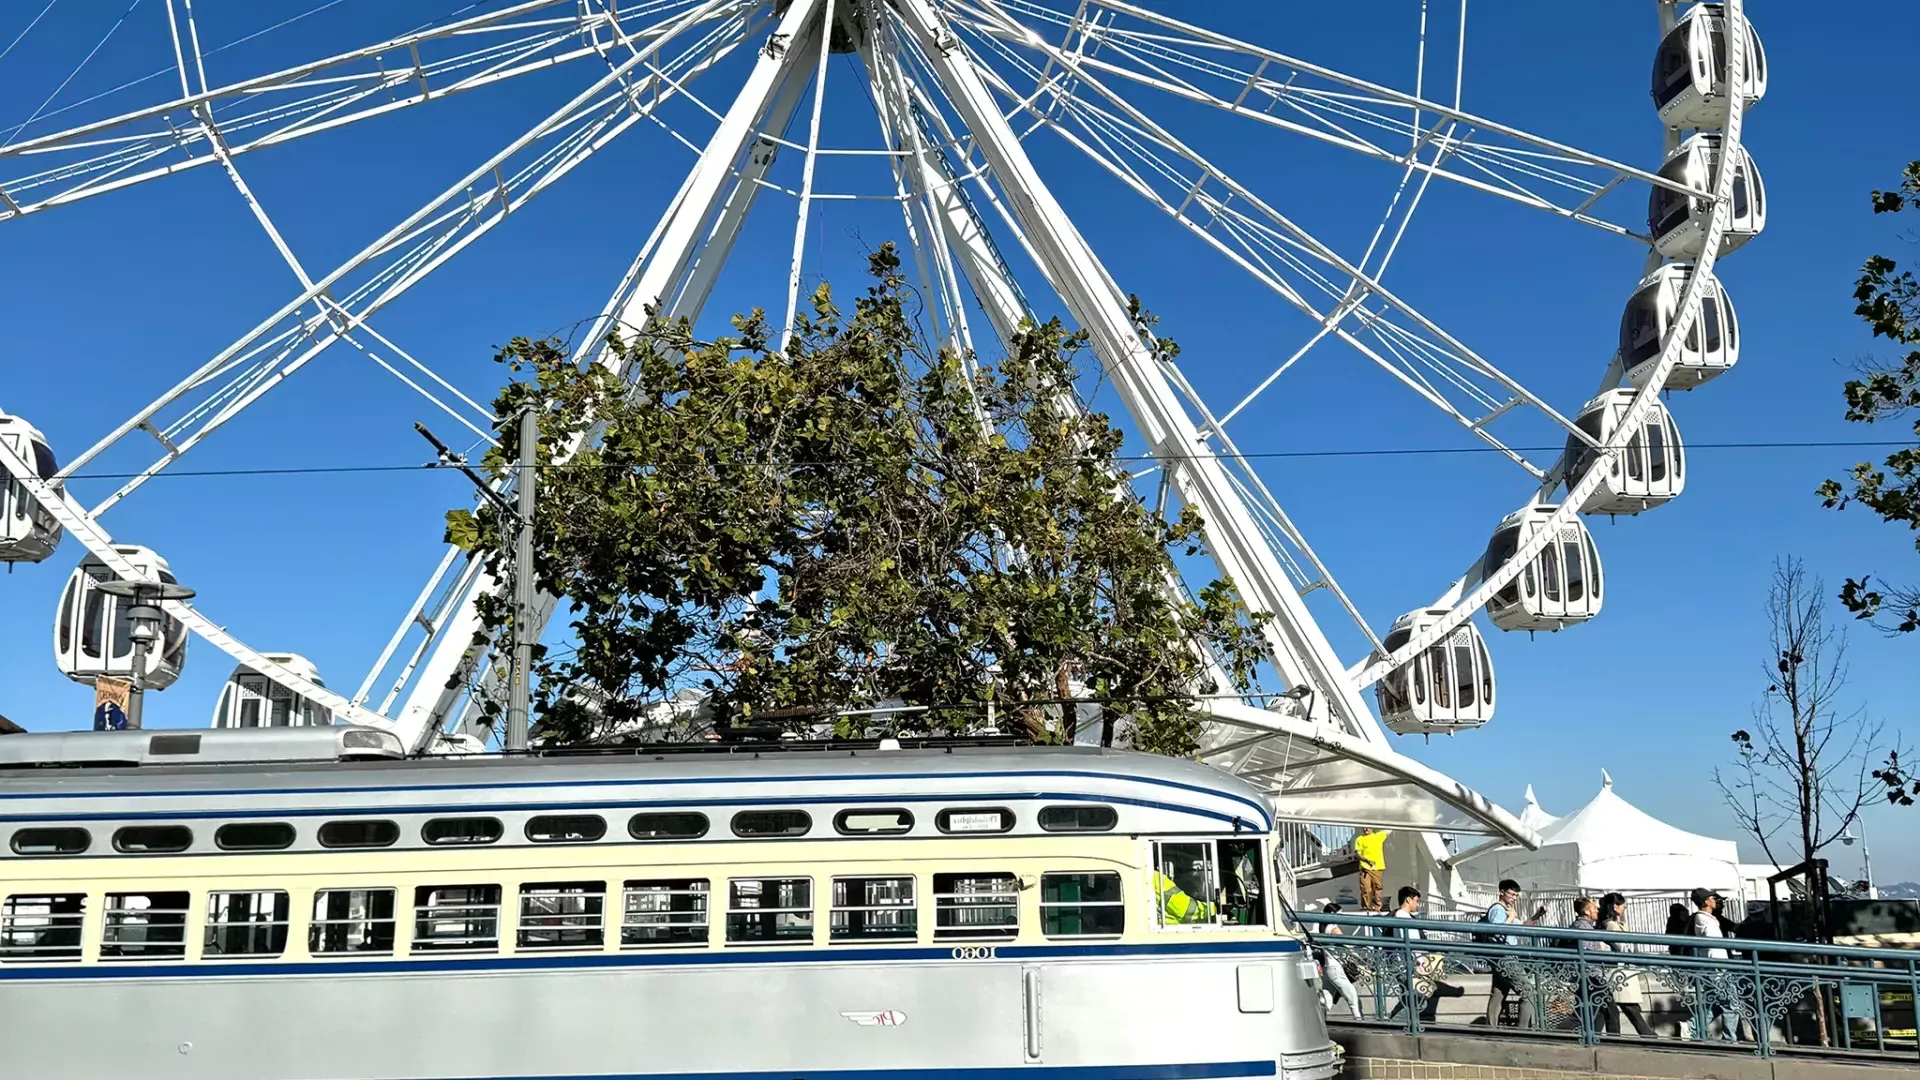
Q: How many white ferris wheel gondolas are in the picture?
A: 9